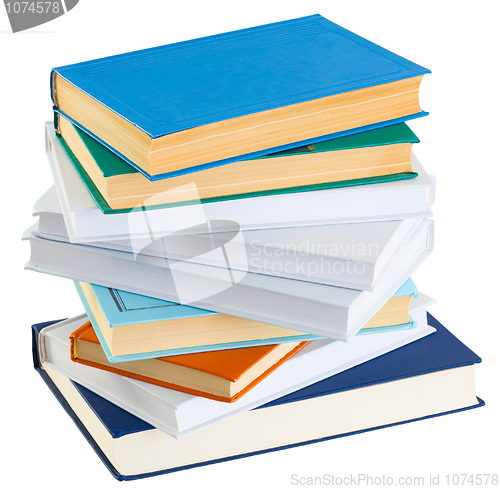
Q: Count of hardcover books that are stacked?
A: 9